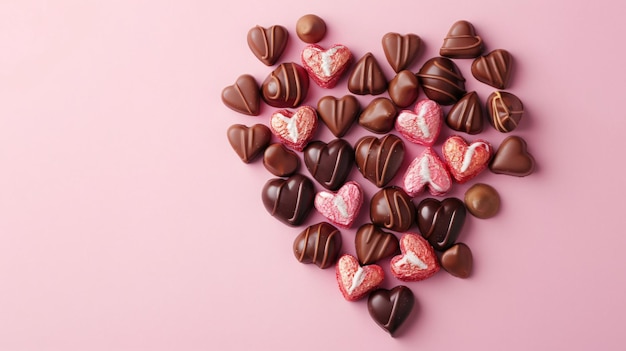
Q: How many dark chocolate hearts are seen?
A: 4